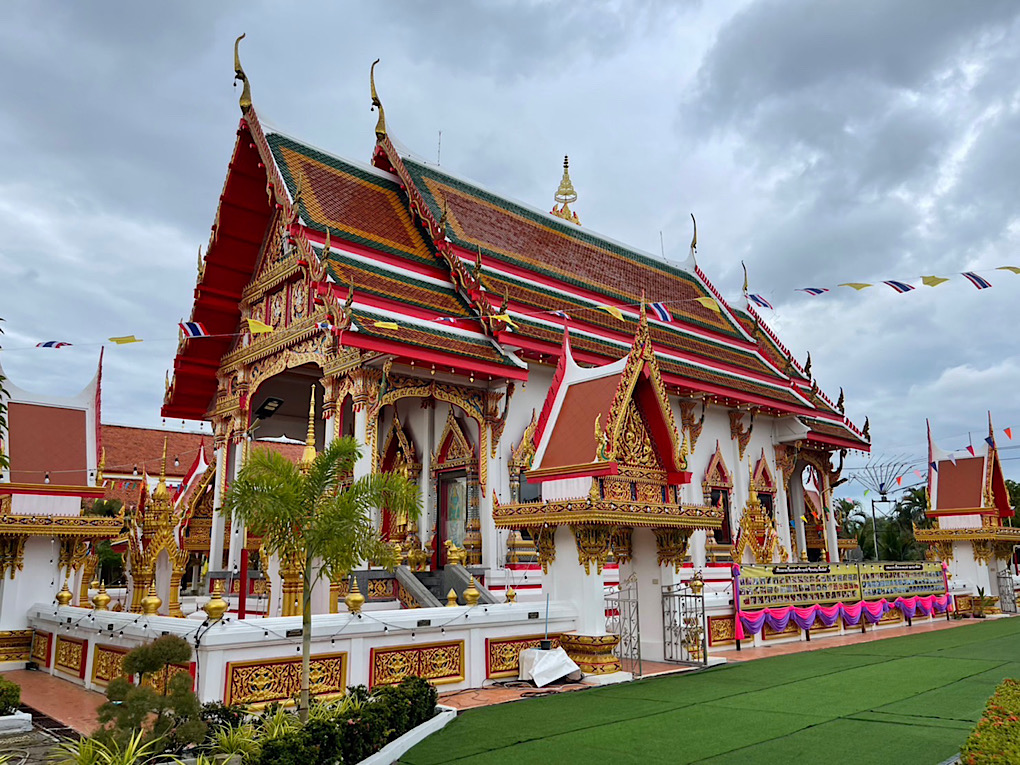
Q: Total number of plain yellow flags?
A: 9